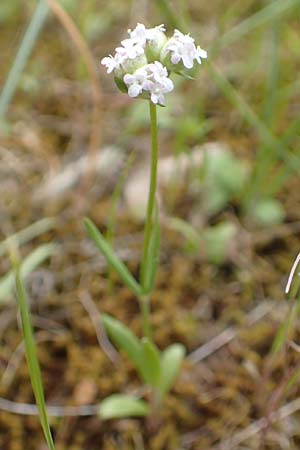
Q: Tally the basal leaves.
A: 4